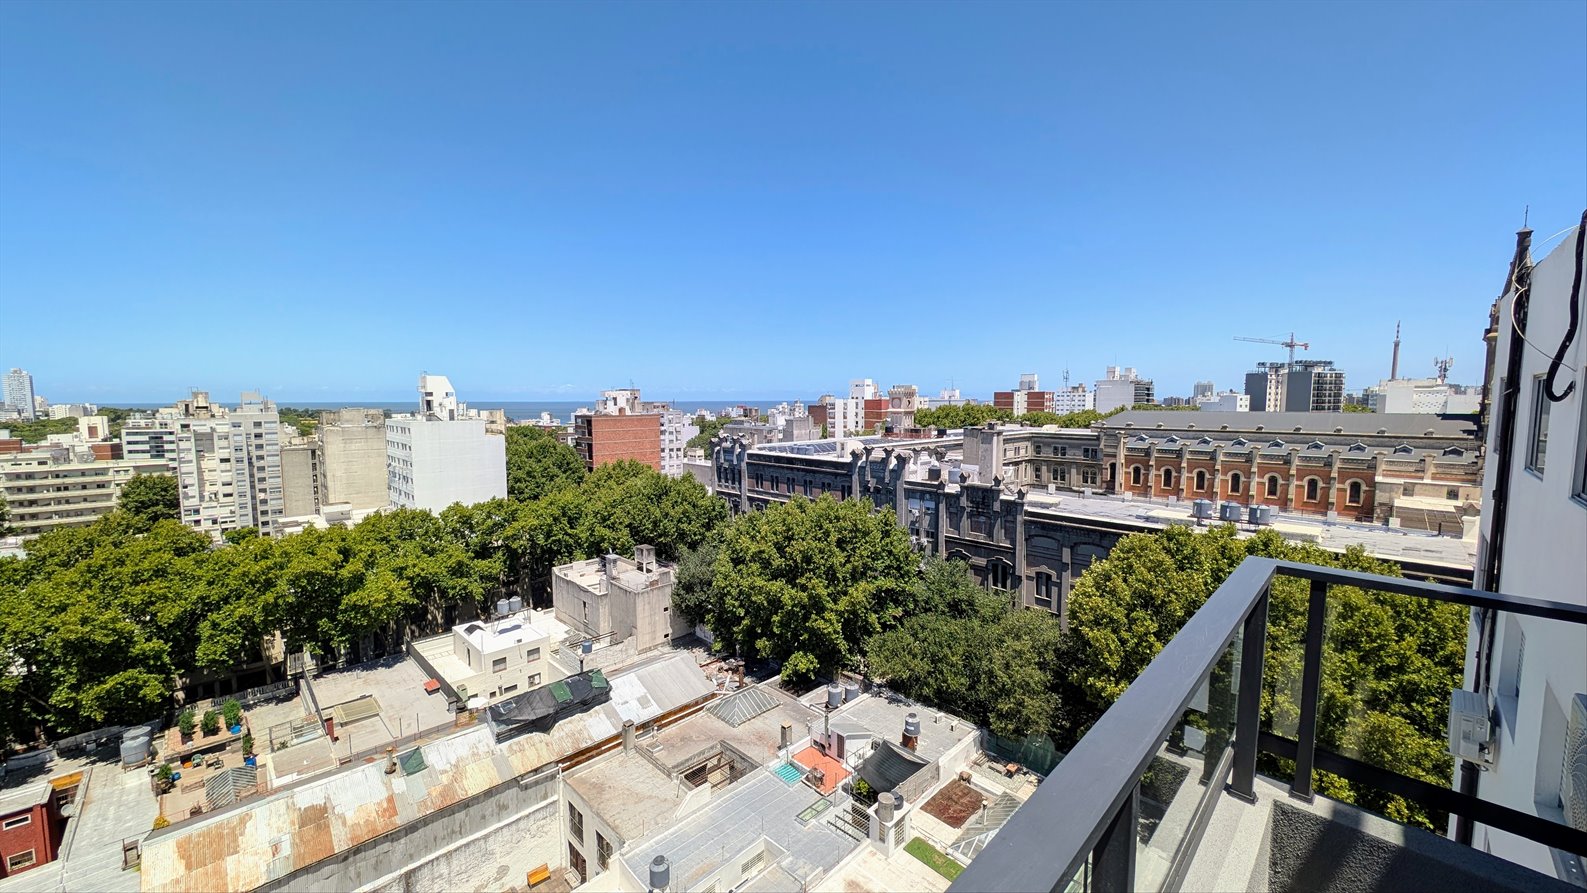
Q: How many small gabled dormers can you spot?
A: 9